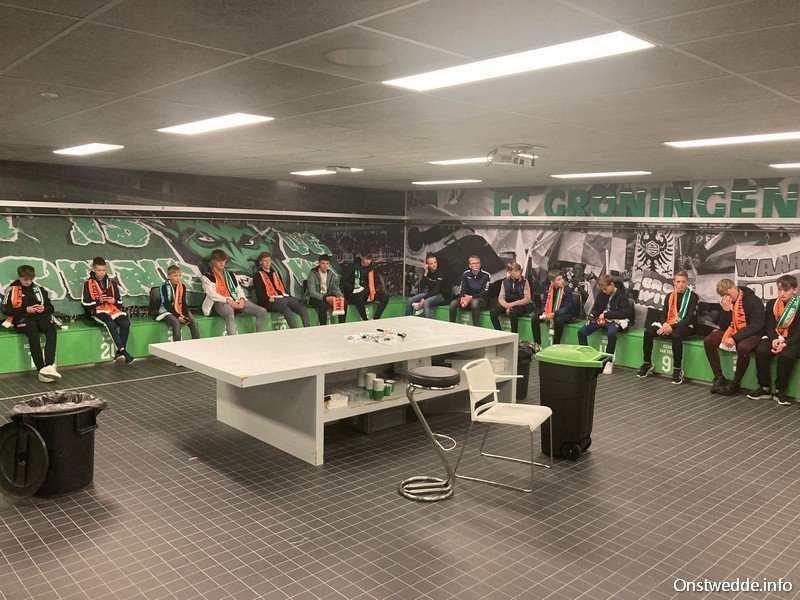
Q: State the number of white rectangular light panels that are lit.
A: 9